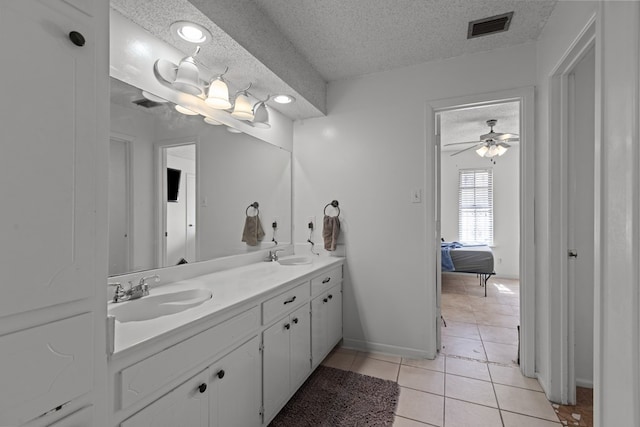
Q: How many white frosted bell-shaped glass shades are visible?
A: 4